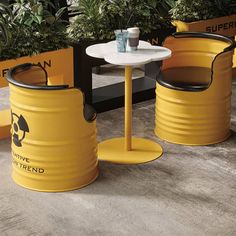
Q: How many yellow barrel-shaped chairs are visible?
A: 2